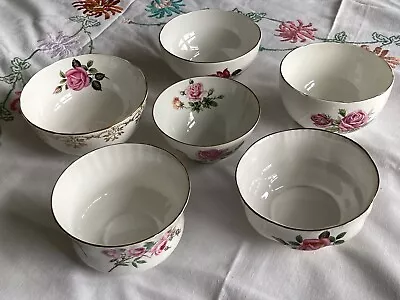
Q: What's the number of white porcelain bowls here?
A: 6